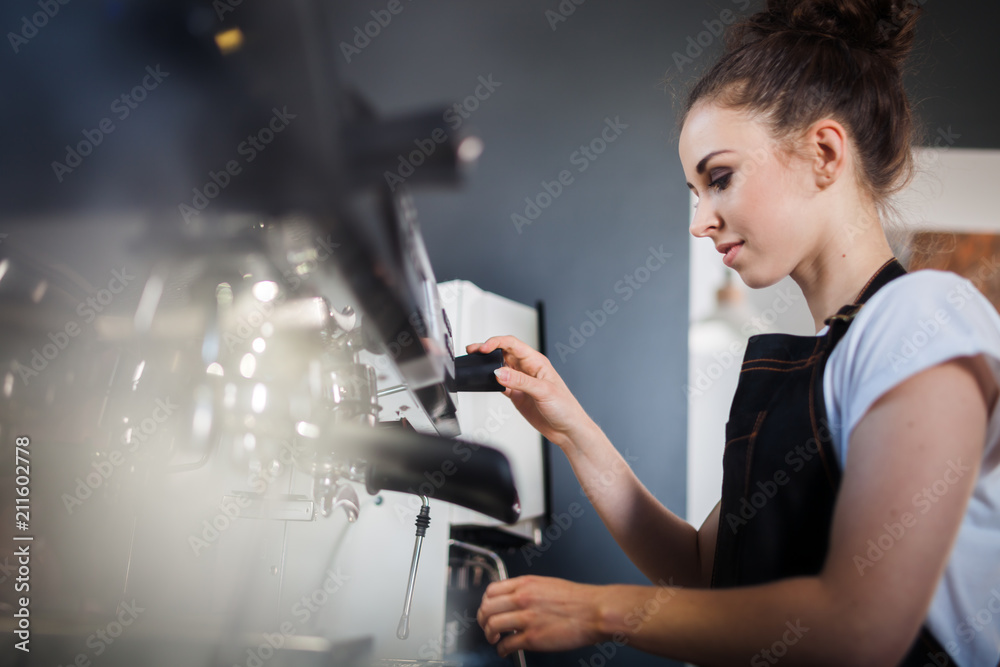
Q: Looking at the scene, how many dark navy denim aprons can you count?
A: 1